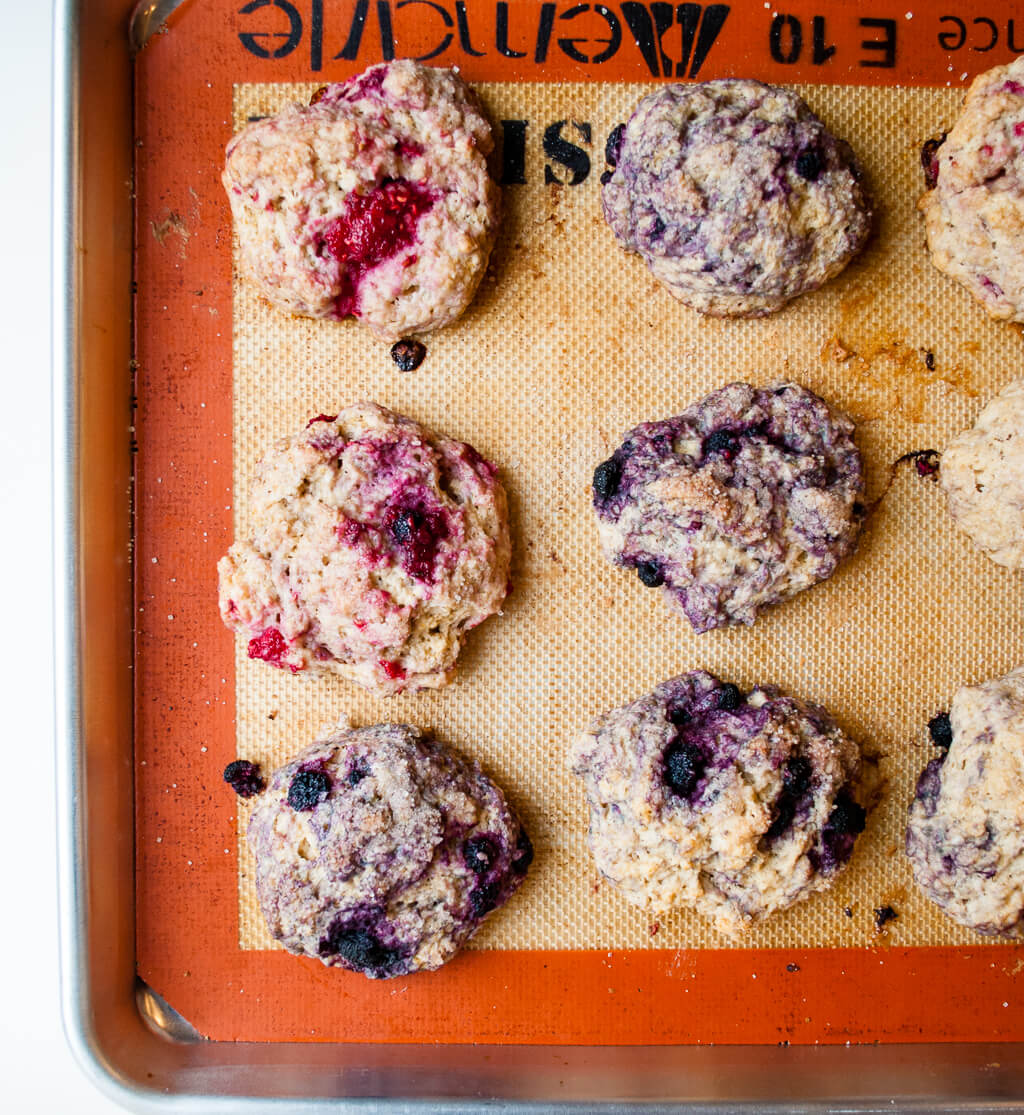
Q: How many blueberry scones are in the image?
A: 5